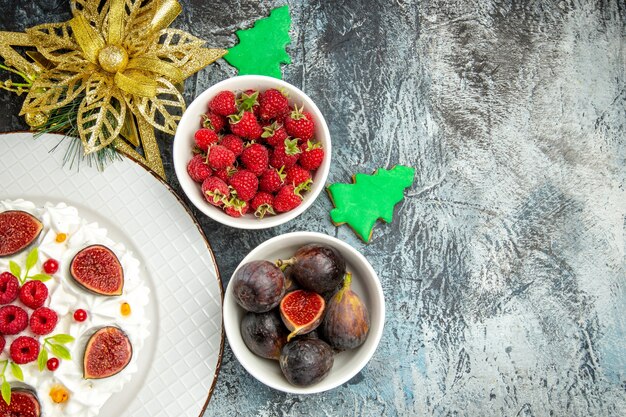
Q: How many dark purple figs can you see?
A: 5